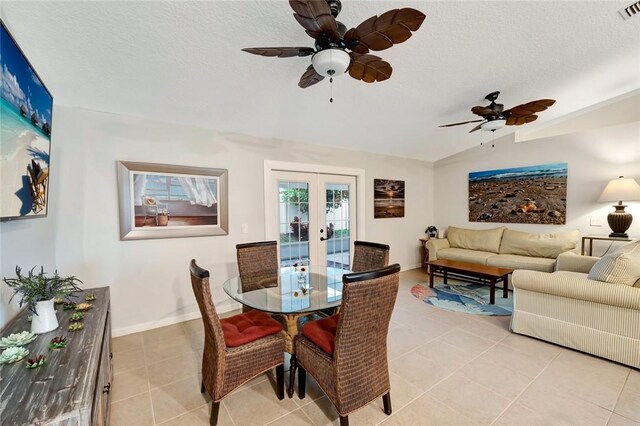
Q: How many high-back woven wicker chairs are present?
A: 4